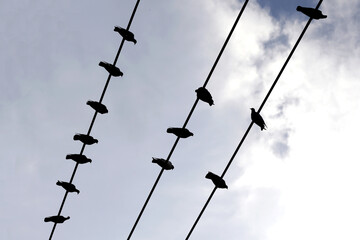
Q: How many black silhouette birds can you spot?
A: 13